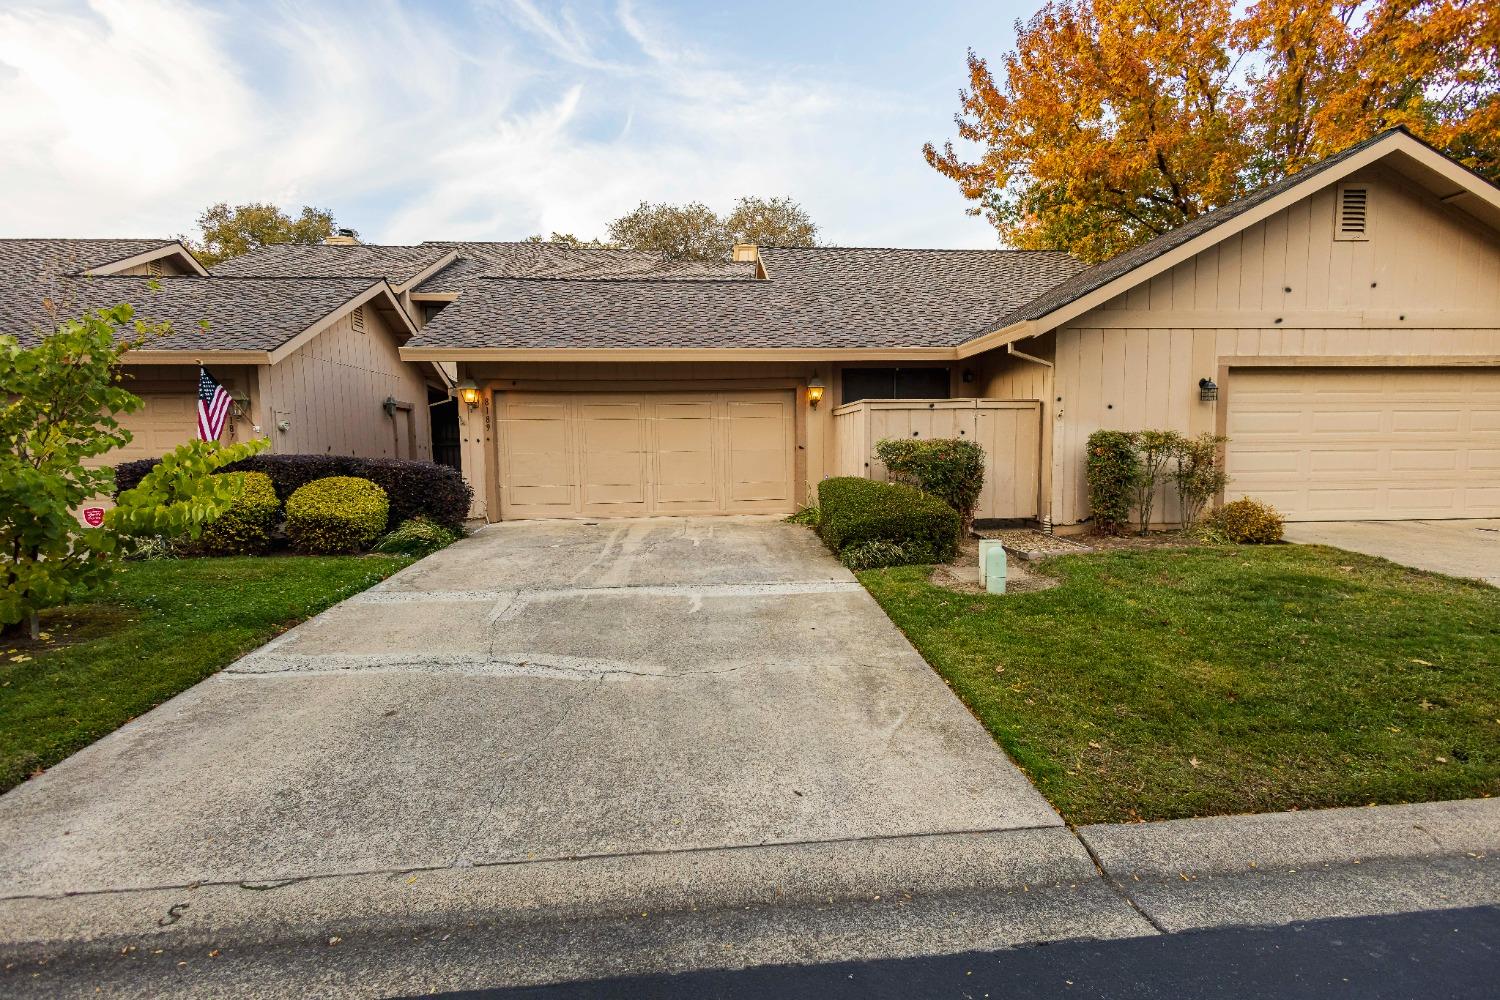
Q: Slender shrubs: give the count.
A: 3